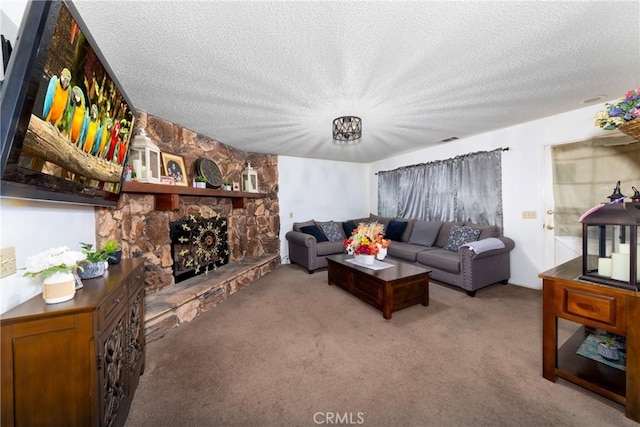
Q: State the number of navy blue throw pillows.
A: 3